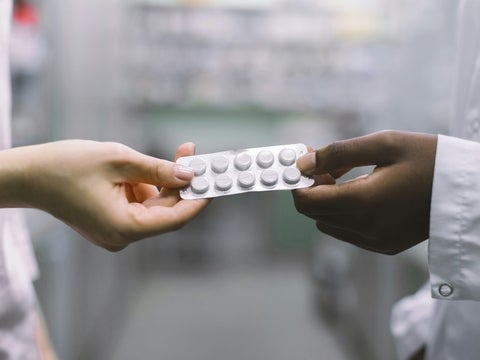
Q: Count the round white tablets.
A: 10